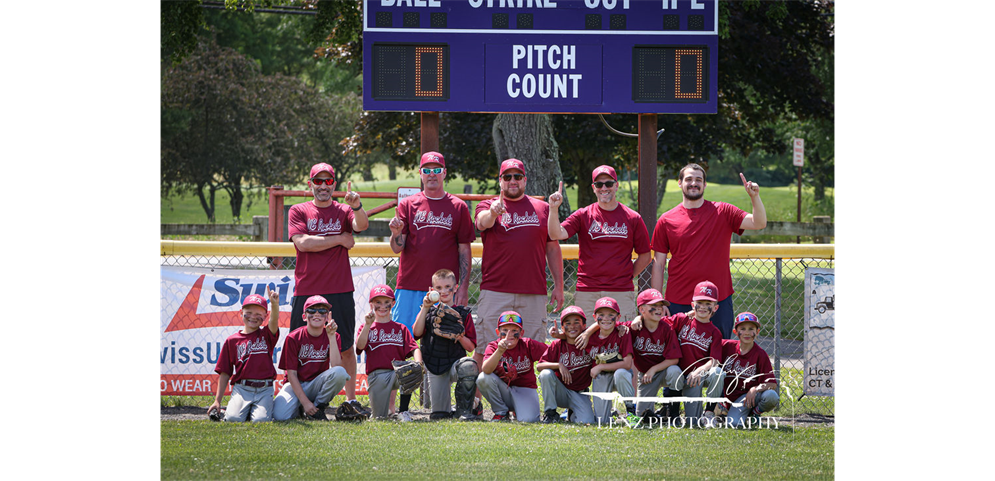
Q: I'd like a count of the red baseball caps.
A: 13